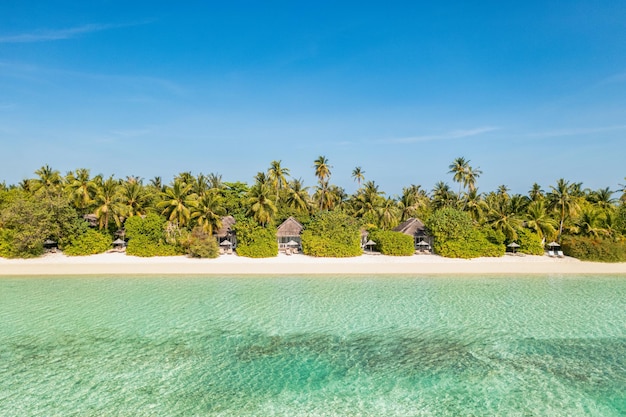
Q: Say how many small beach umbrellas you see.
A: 8